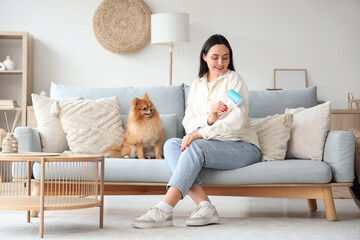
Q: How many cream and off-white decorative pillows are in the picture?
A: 4